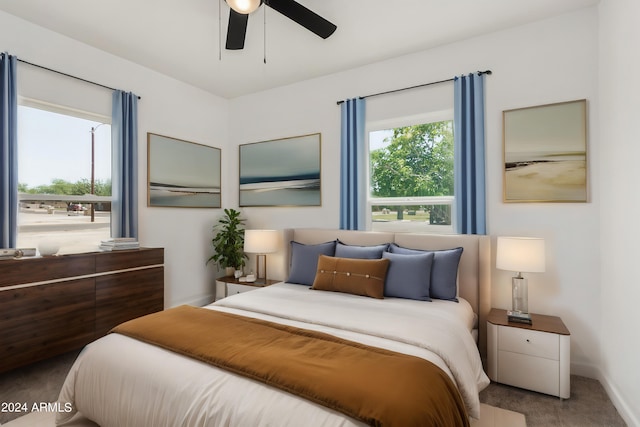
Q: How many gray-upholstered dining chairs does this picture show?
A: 0